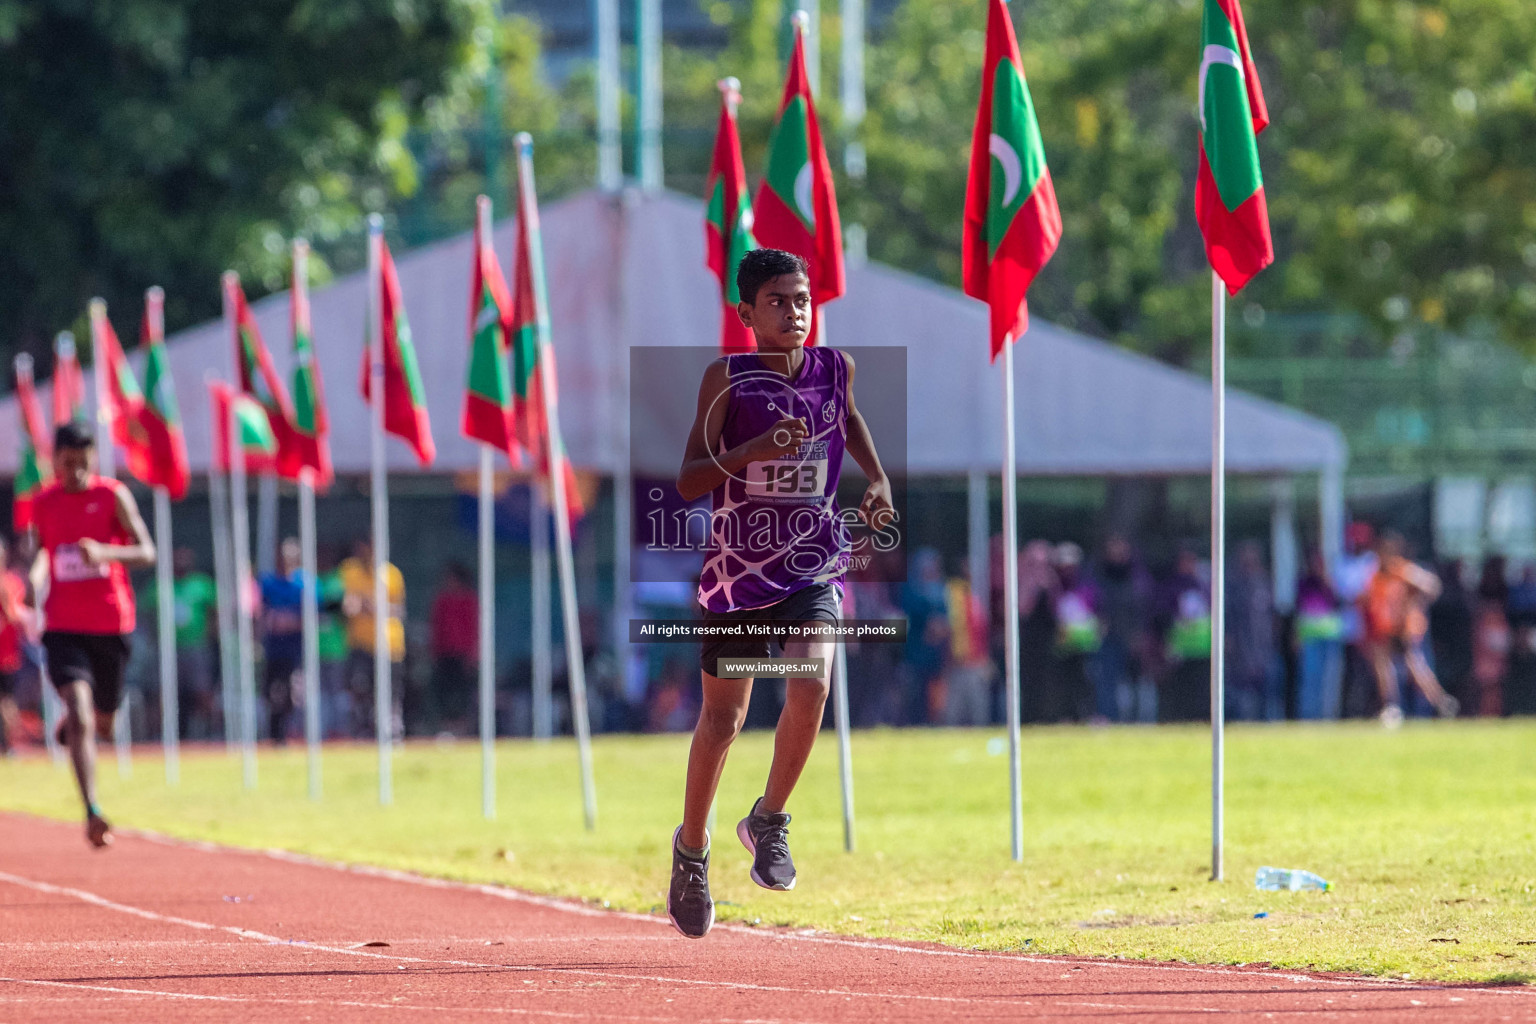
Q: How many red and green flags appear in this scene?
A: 14